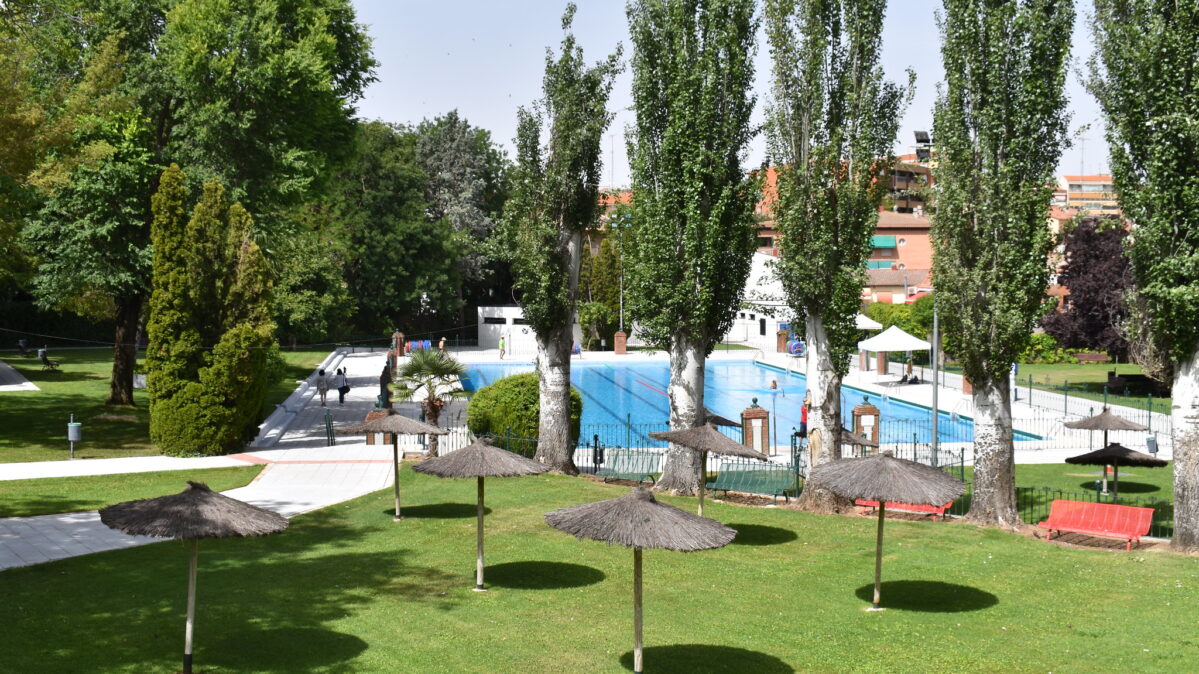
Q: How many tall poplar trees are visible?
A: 5